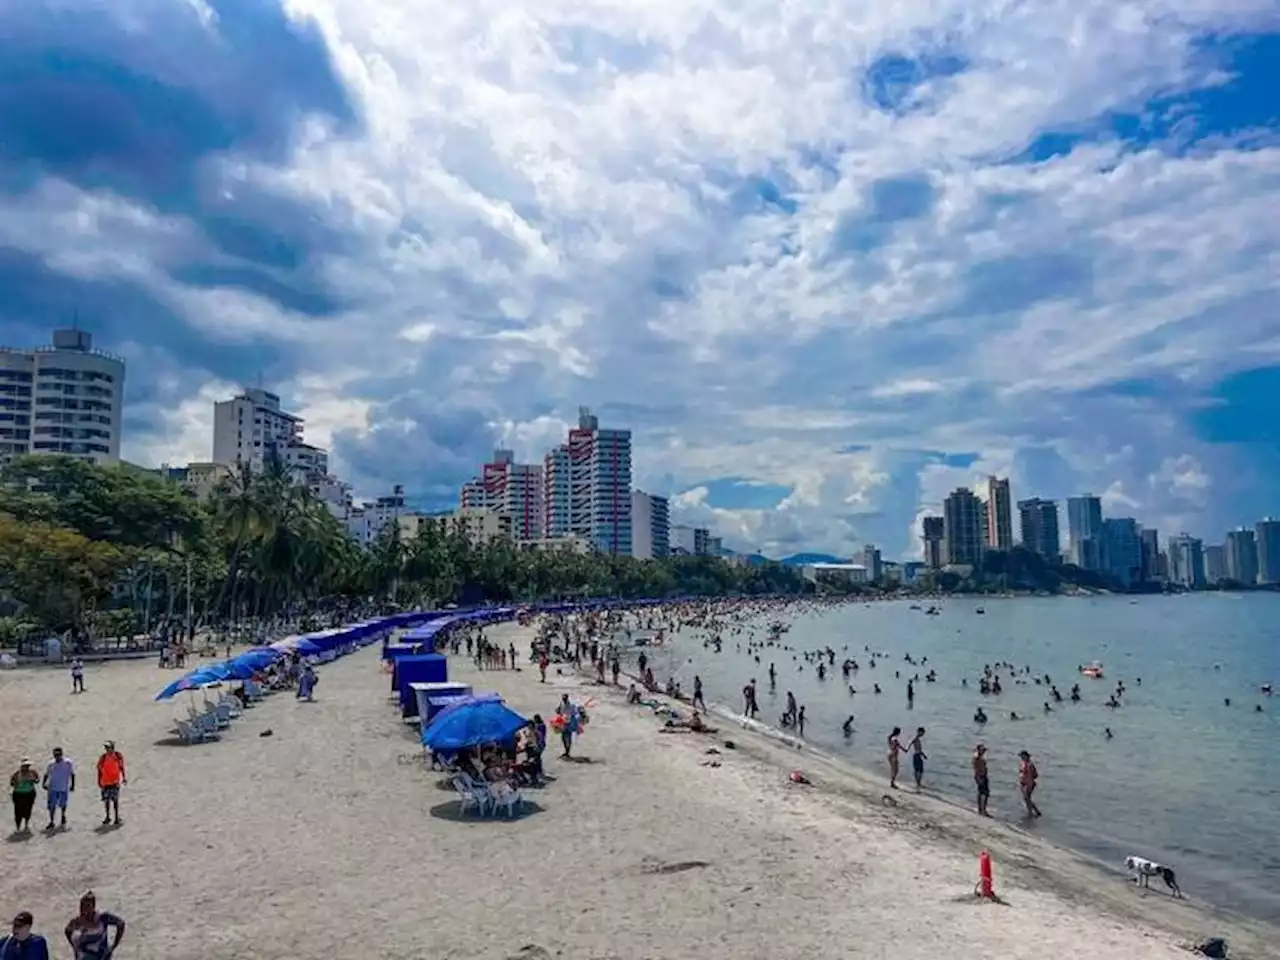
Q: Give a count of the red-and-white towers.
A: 2